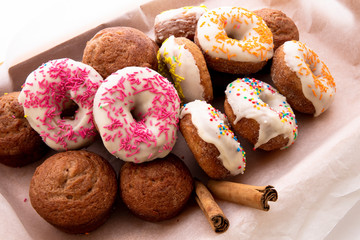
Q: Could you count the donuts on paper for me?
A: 8